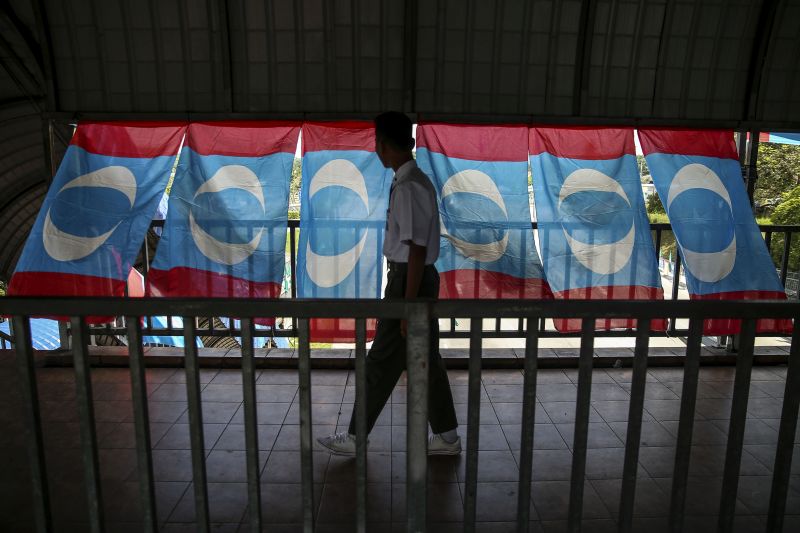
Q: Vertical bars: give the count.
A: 15